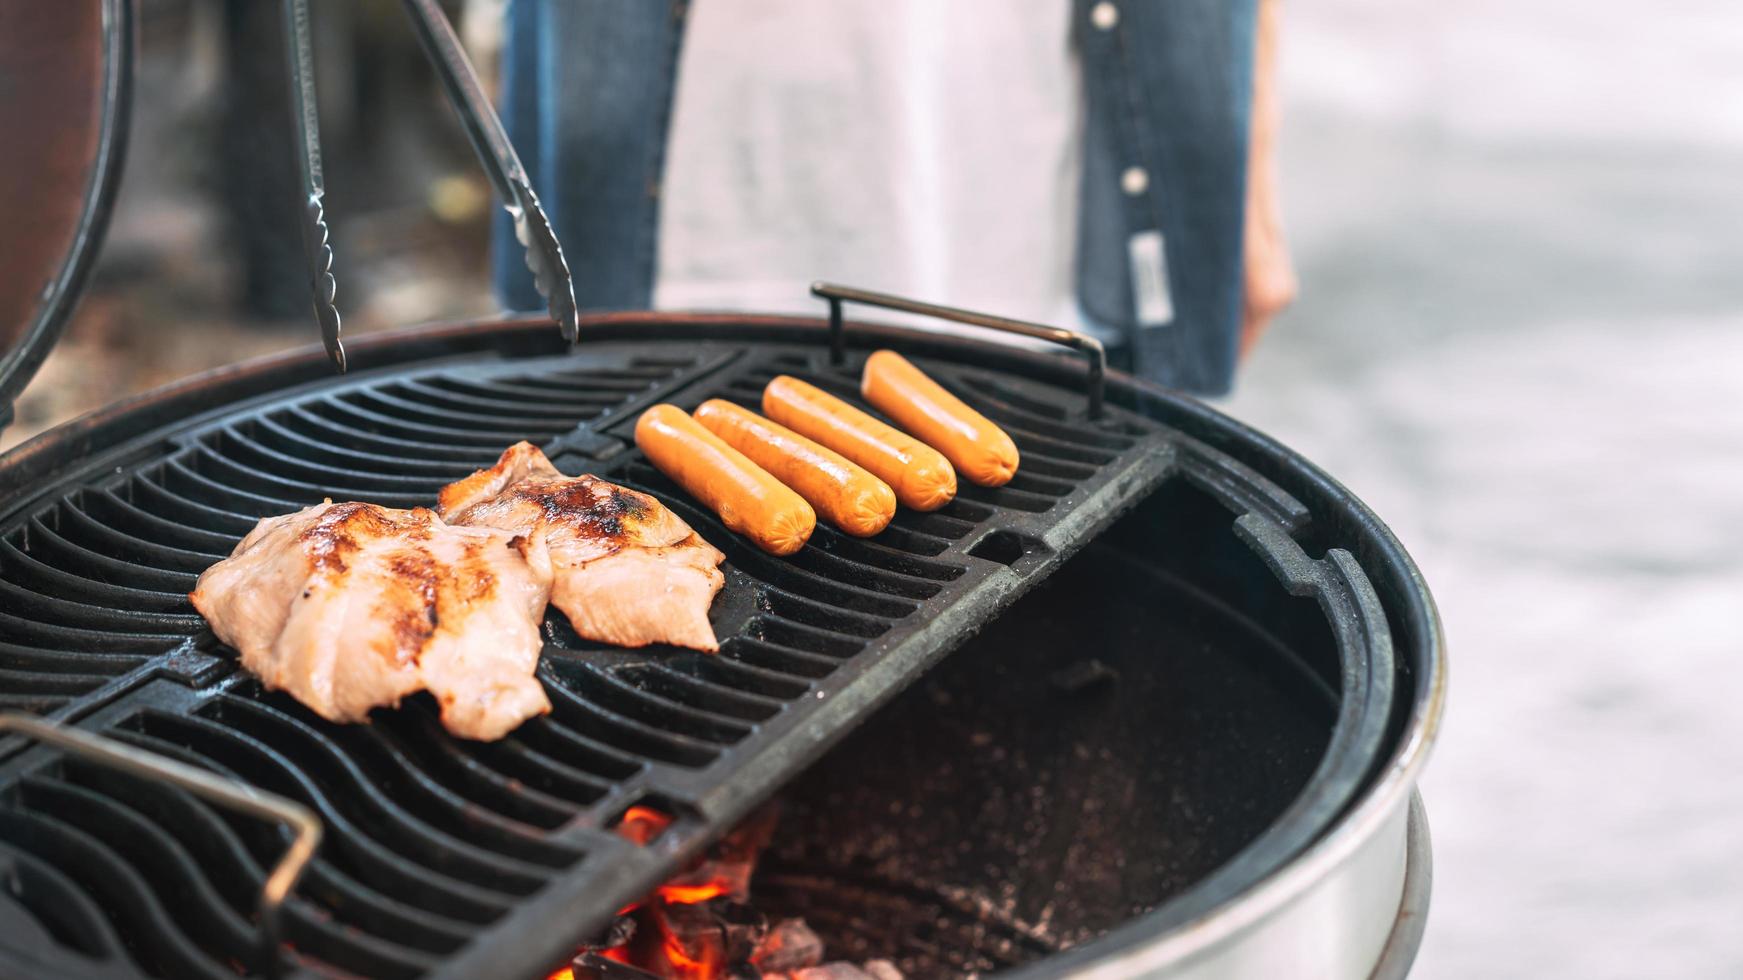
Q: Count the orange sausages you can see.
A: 4